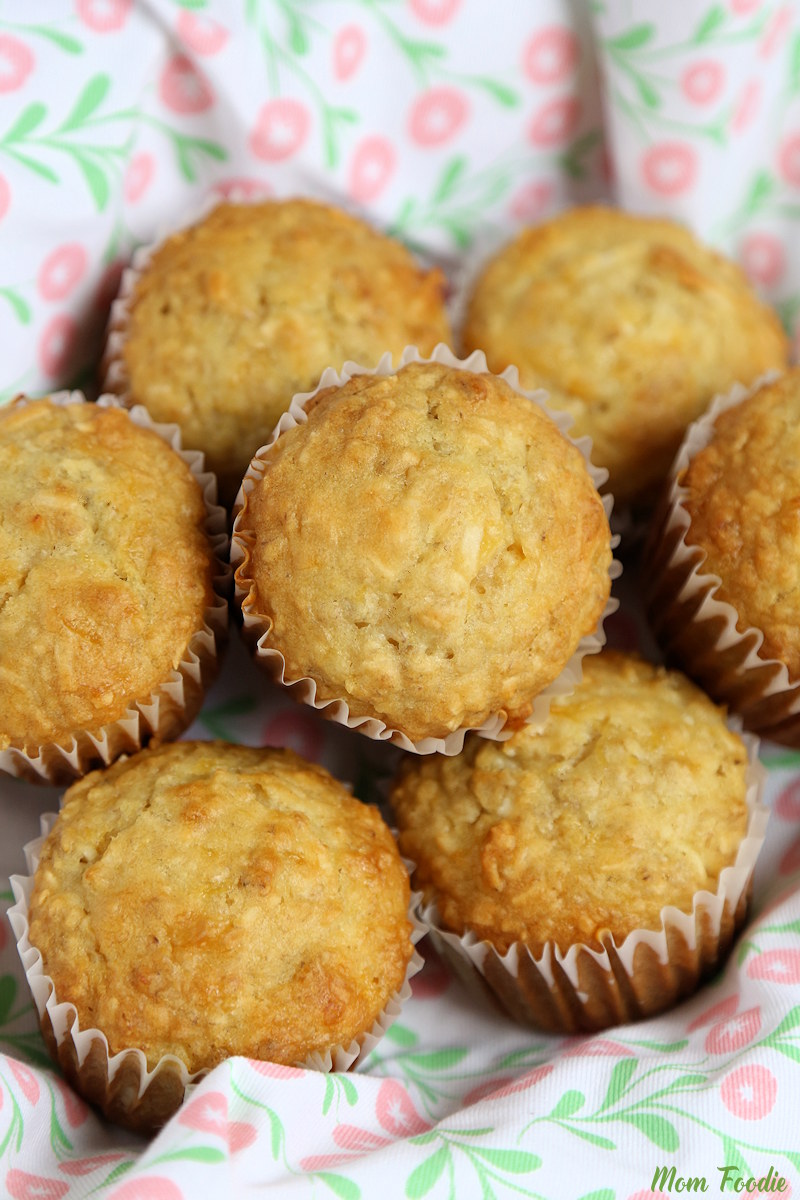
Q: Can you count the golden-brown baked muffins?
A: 7